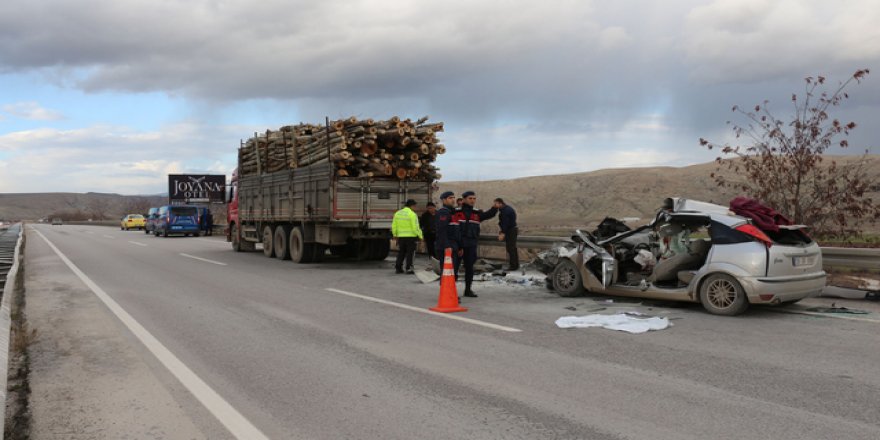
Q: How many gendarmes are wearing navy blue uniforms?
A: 2